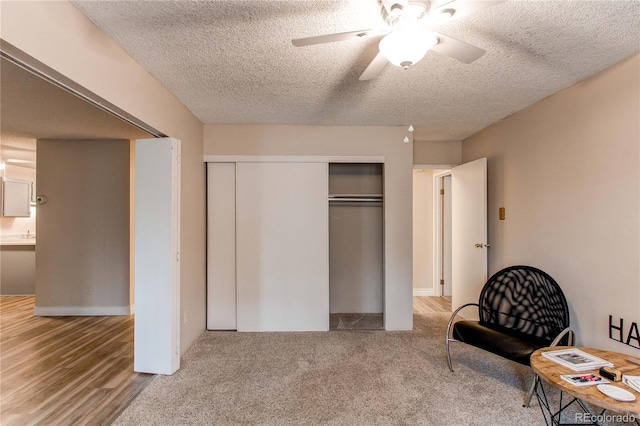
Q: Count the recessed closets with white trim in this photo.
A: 1